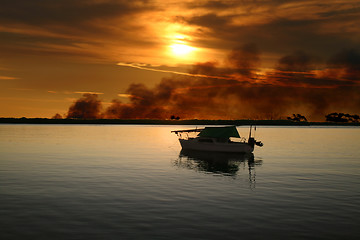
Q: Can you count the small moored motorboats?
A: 1